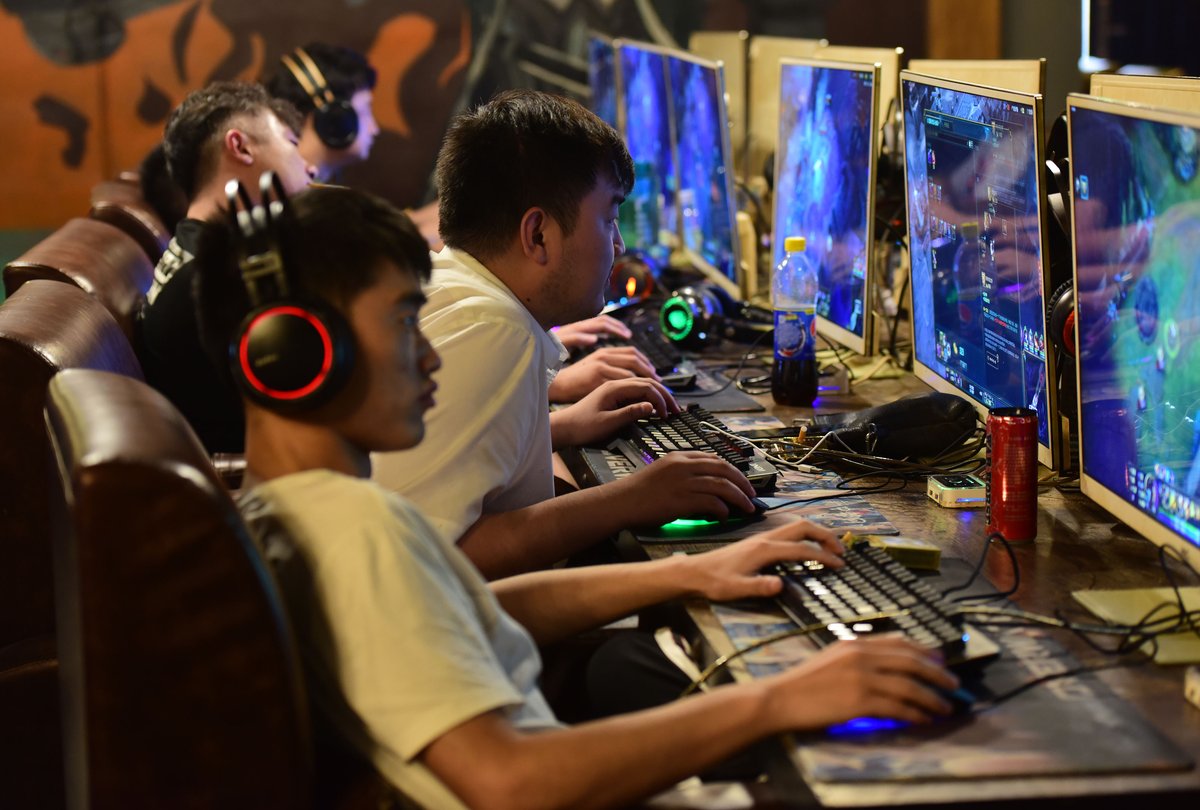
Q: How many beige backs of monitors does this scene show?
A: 5